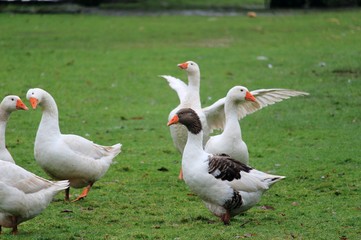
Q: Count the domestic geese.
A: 6